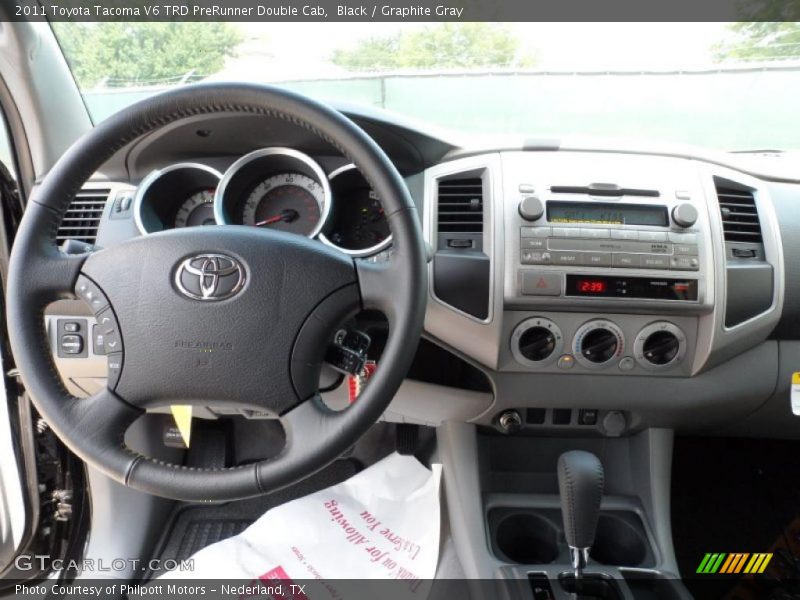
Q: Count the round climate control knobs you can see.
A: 3